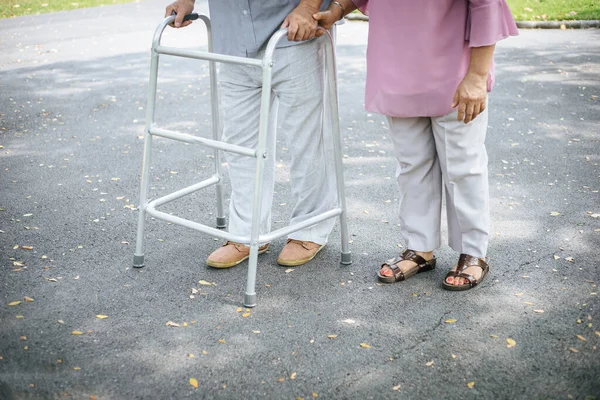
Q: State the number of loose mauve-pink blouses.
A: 1